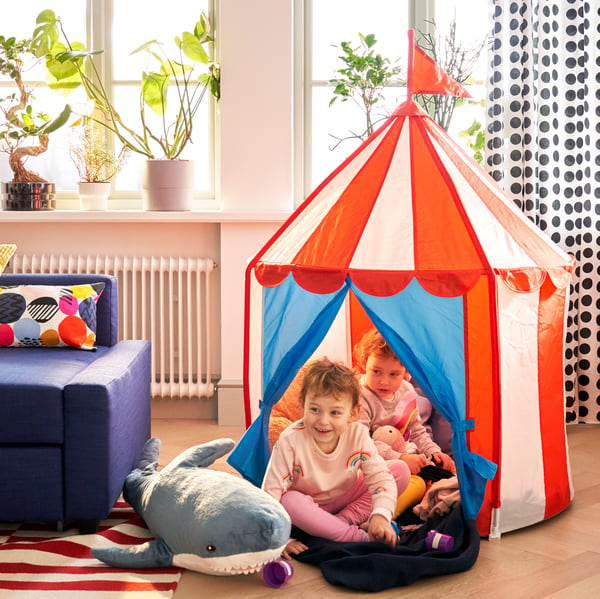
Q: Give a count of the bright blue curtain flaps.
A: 2